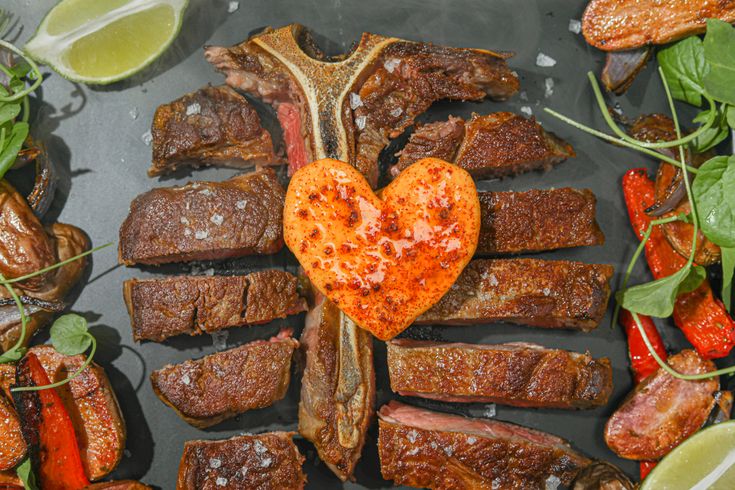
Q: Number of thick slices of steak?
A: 10